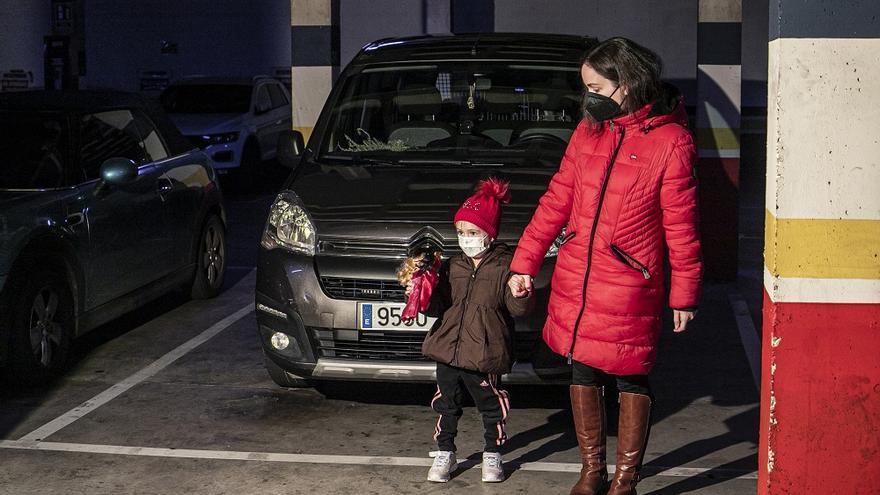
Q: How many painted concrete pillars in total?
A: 3